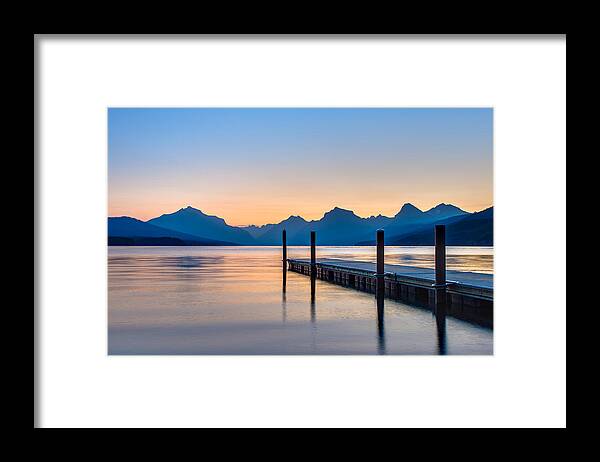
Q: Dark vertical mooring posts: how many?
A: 4